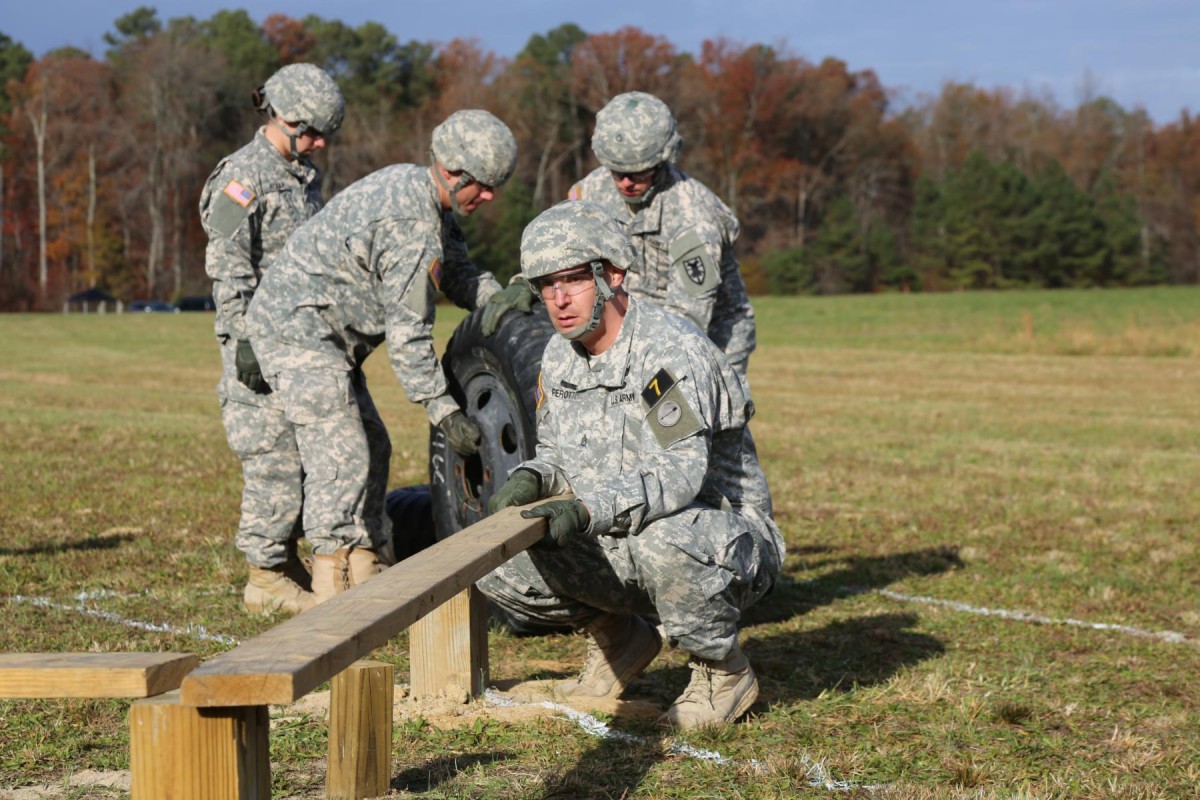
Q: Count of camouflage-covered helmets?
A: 4